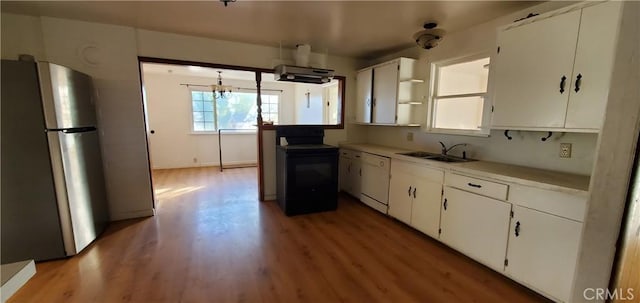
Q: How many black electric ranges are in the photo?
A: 1